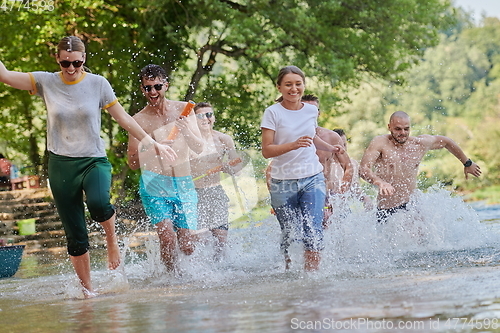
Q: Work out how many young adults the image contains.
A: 7